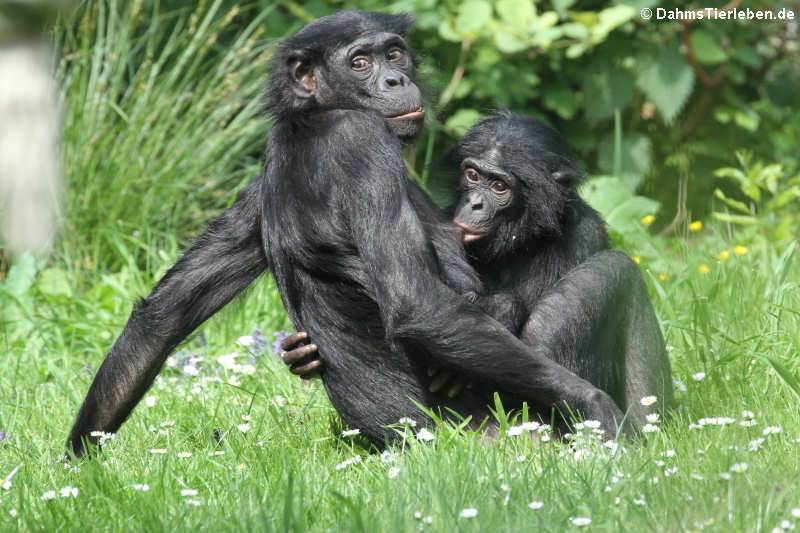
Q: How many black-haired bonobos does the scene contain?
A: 2